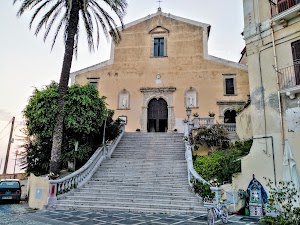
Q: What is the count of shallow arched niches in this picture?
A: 2